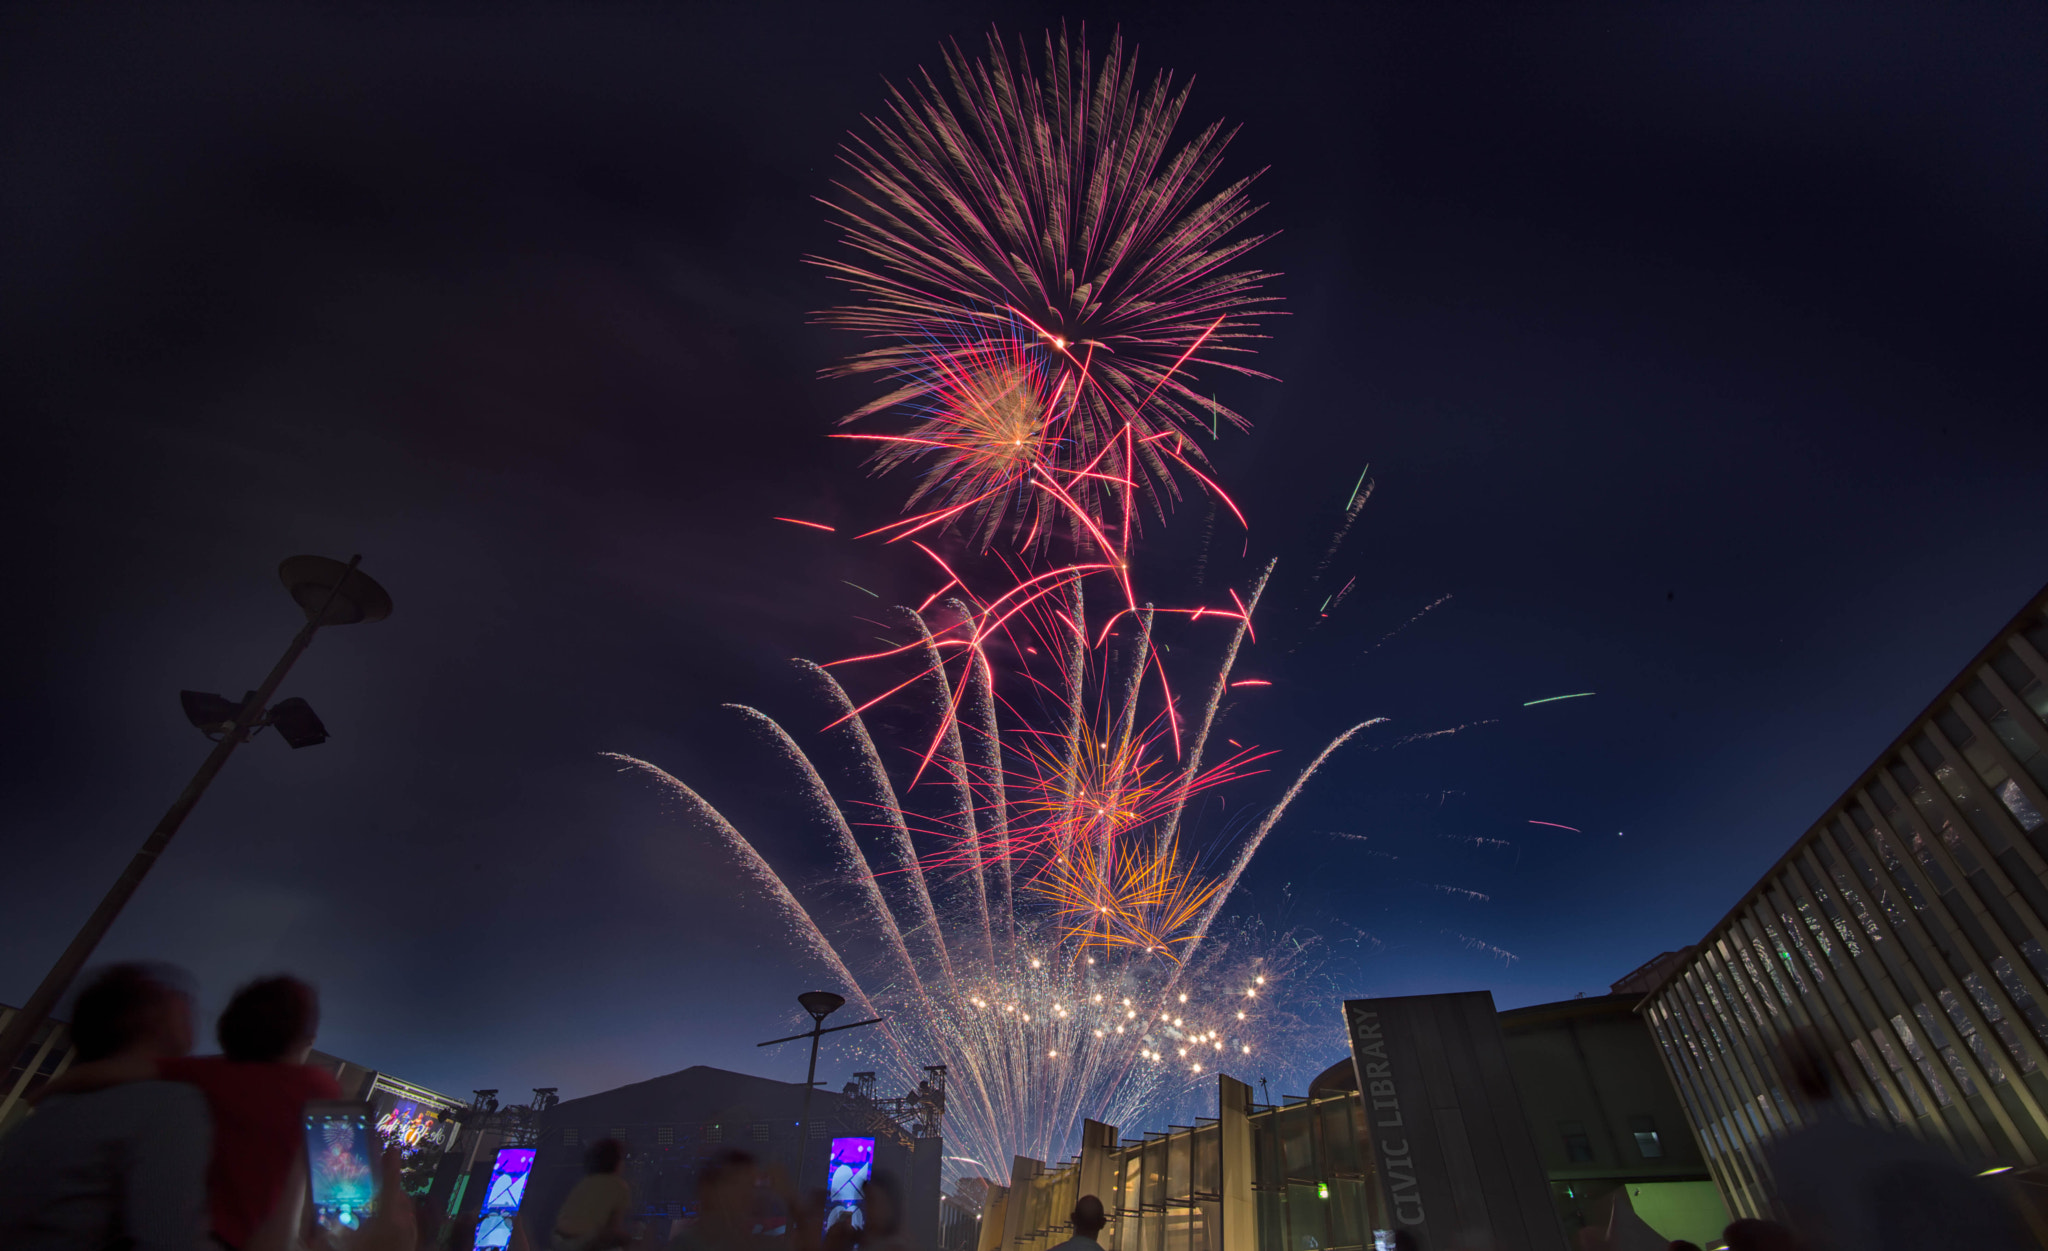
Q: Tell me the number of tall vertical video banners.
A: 2